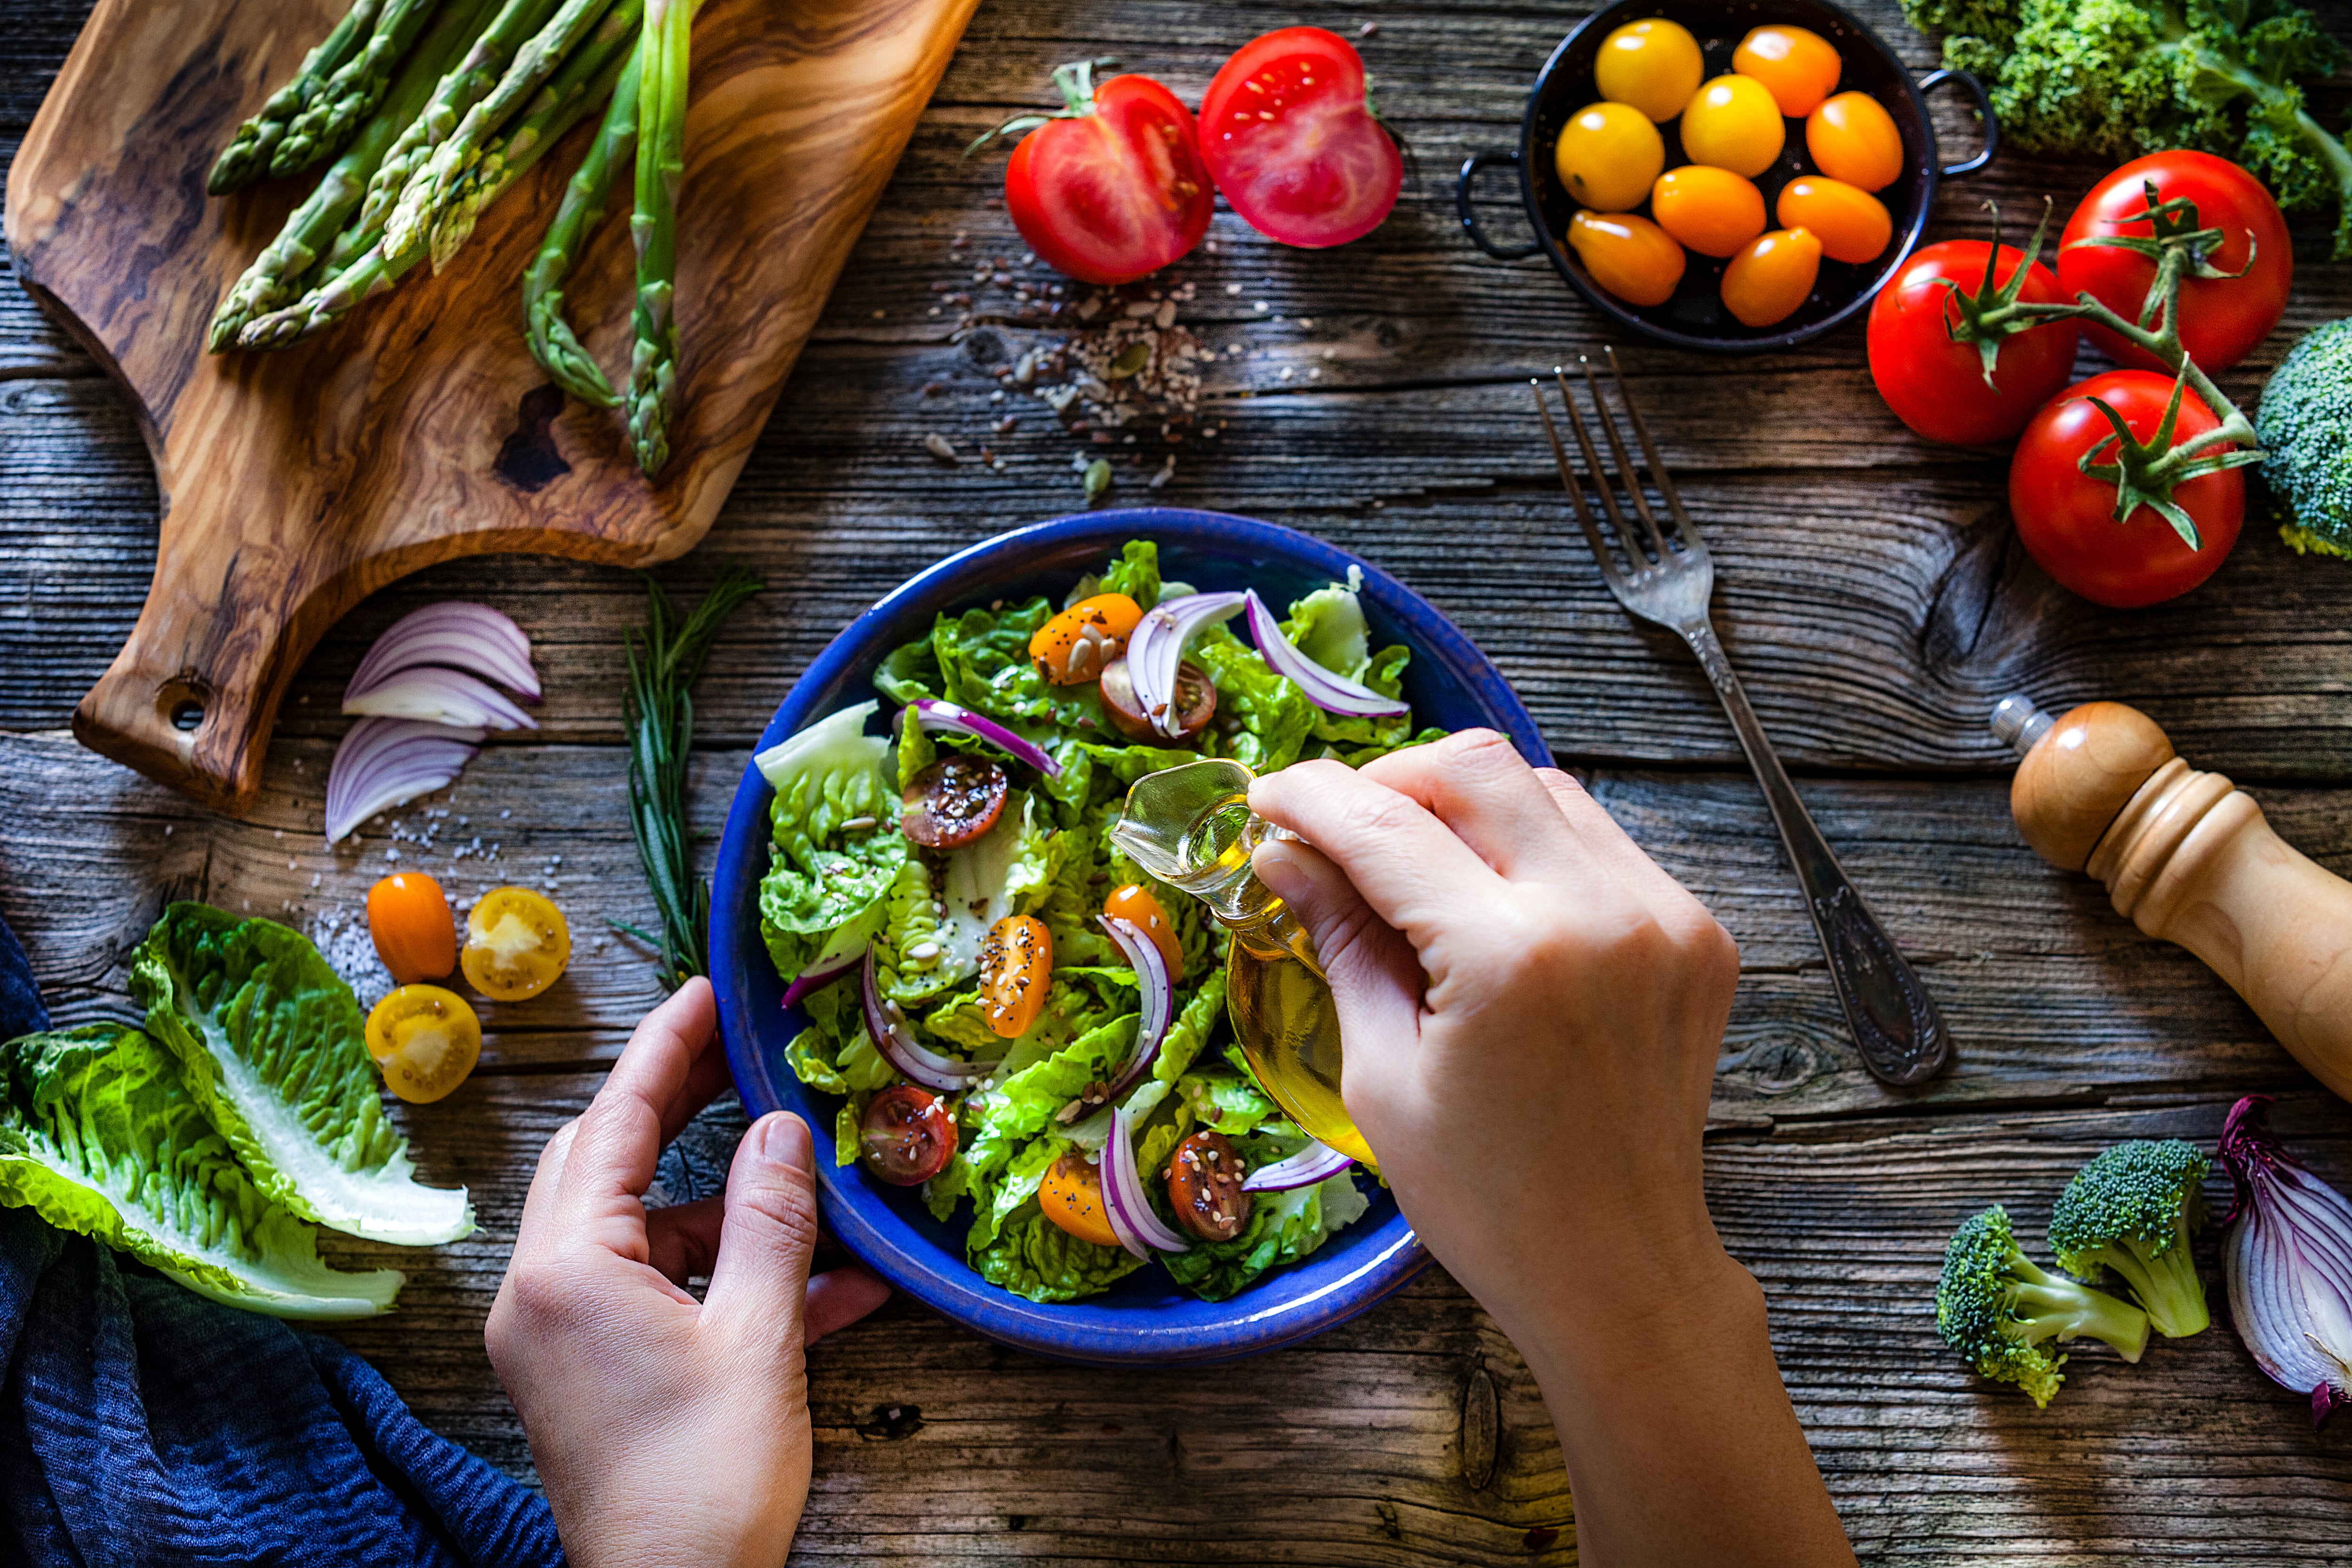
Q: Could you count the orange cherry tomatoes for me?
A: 11